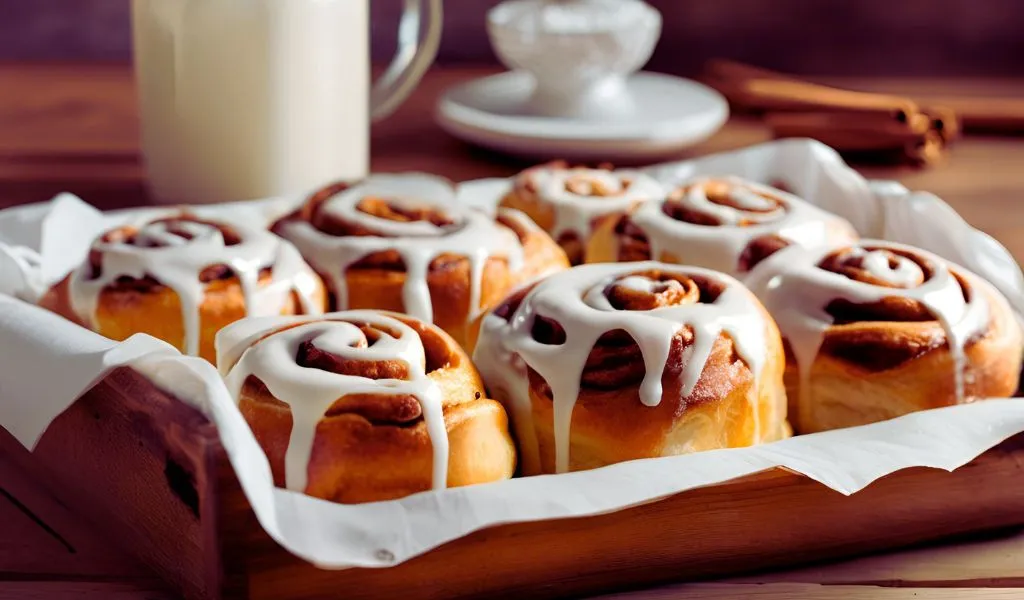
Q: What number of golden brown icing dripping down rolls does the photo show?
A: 7